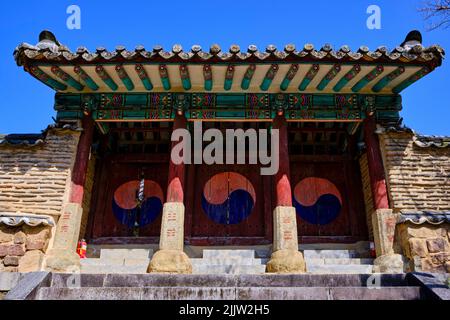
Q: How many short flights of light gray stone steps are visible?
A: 3